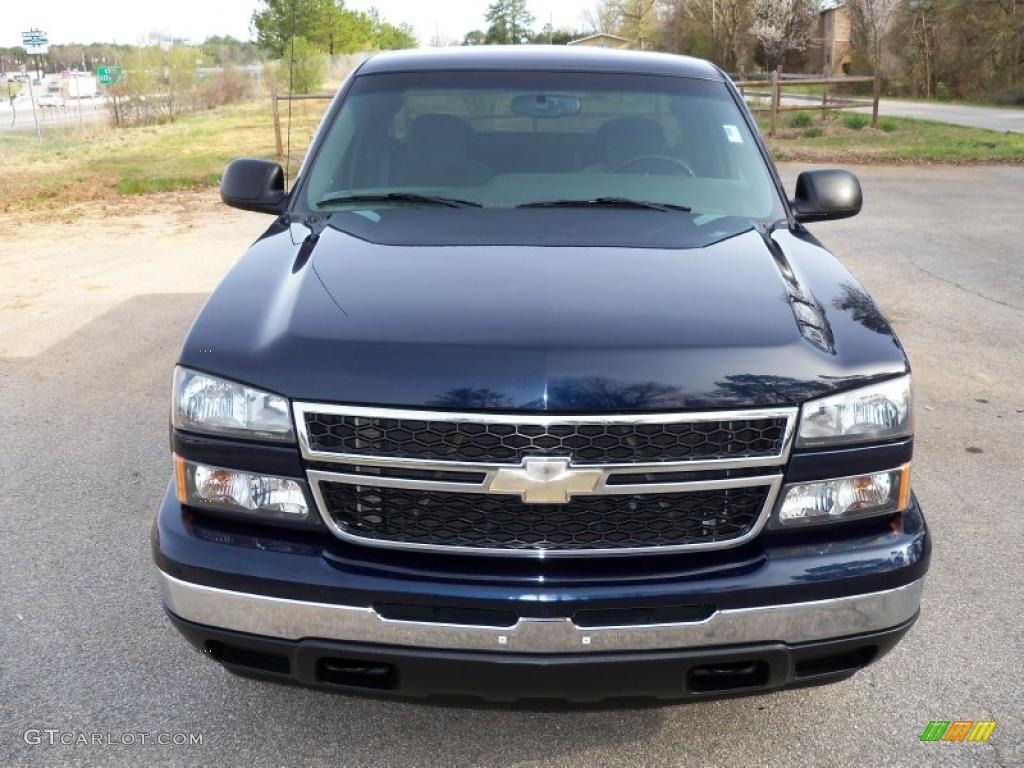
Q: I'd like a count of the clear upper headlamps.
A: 2